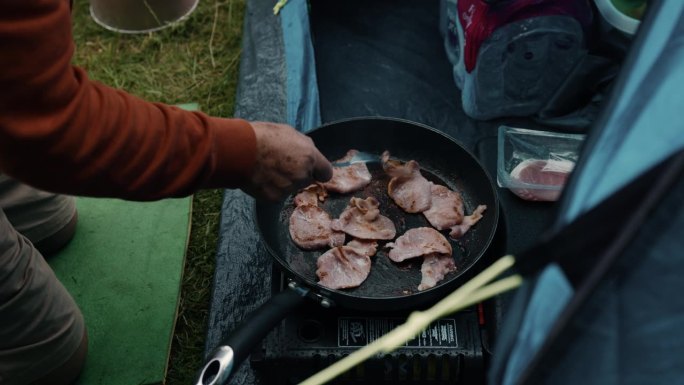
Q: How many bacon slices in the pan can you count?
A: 7